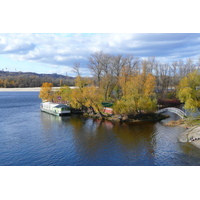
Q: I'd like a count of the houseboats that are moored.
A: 1